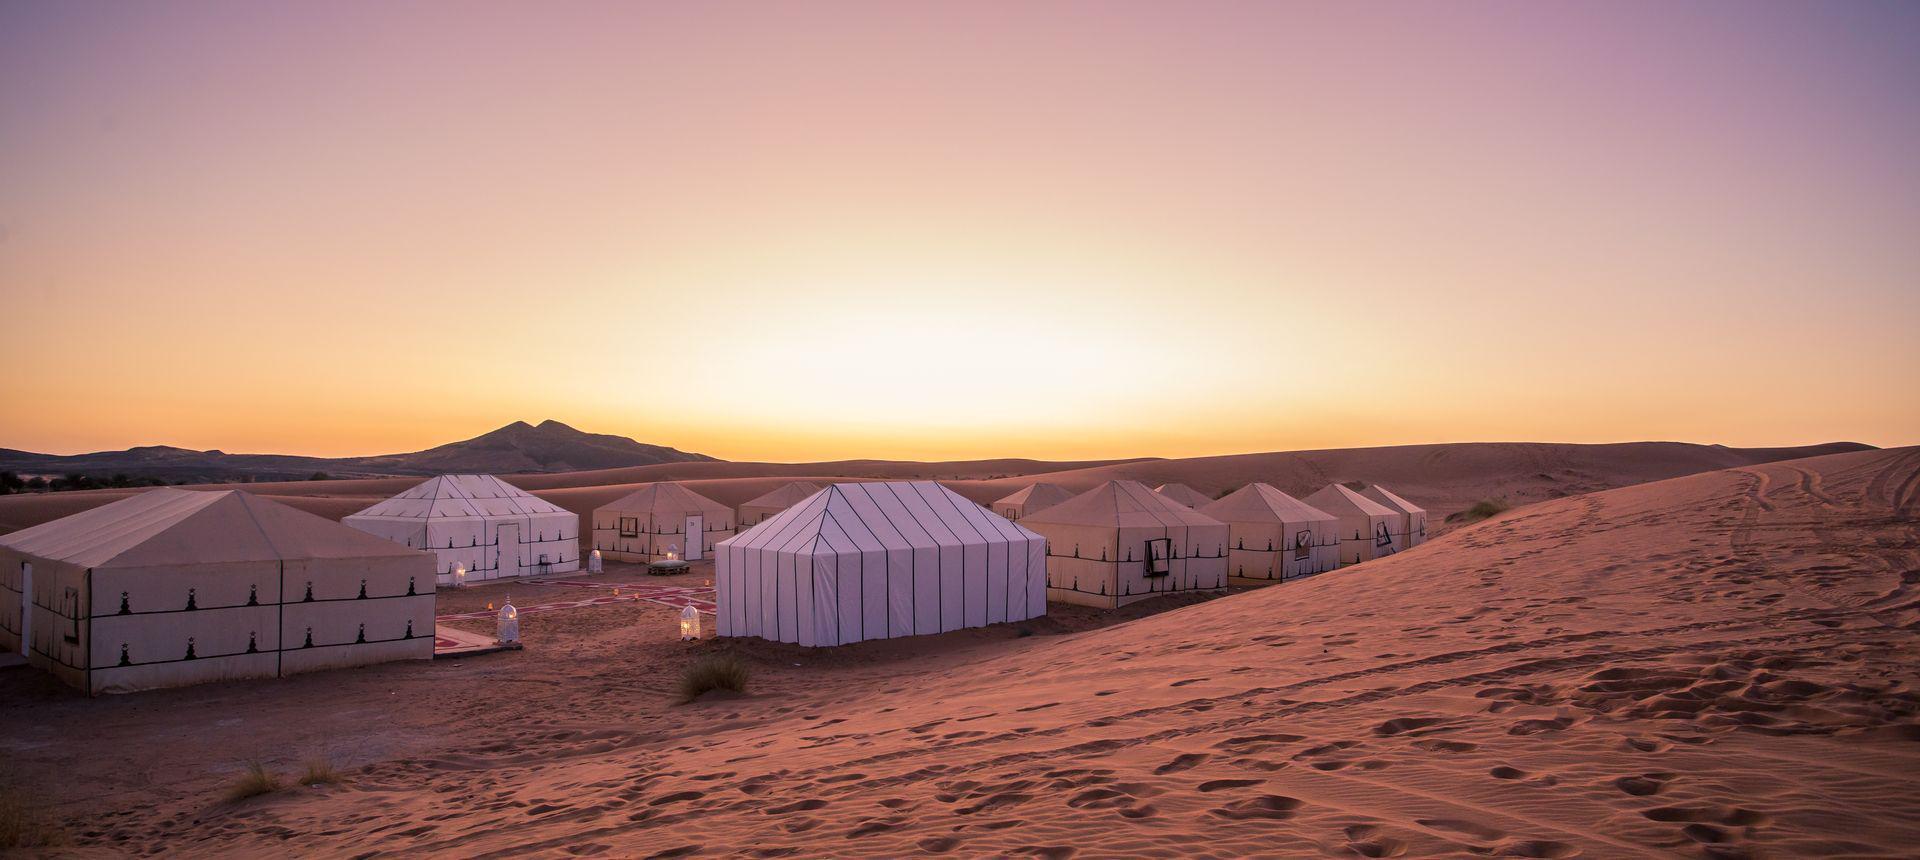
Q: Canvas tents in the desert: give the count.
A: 11